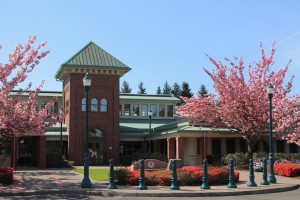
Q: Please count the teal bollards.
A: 7